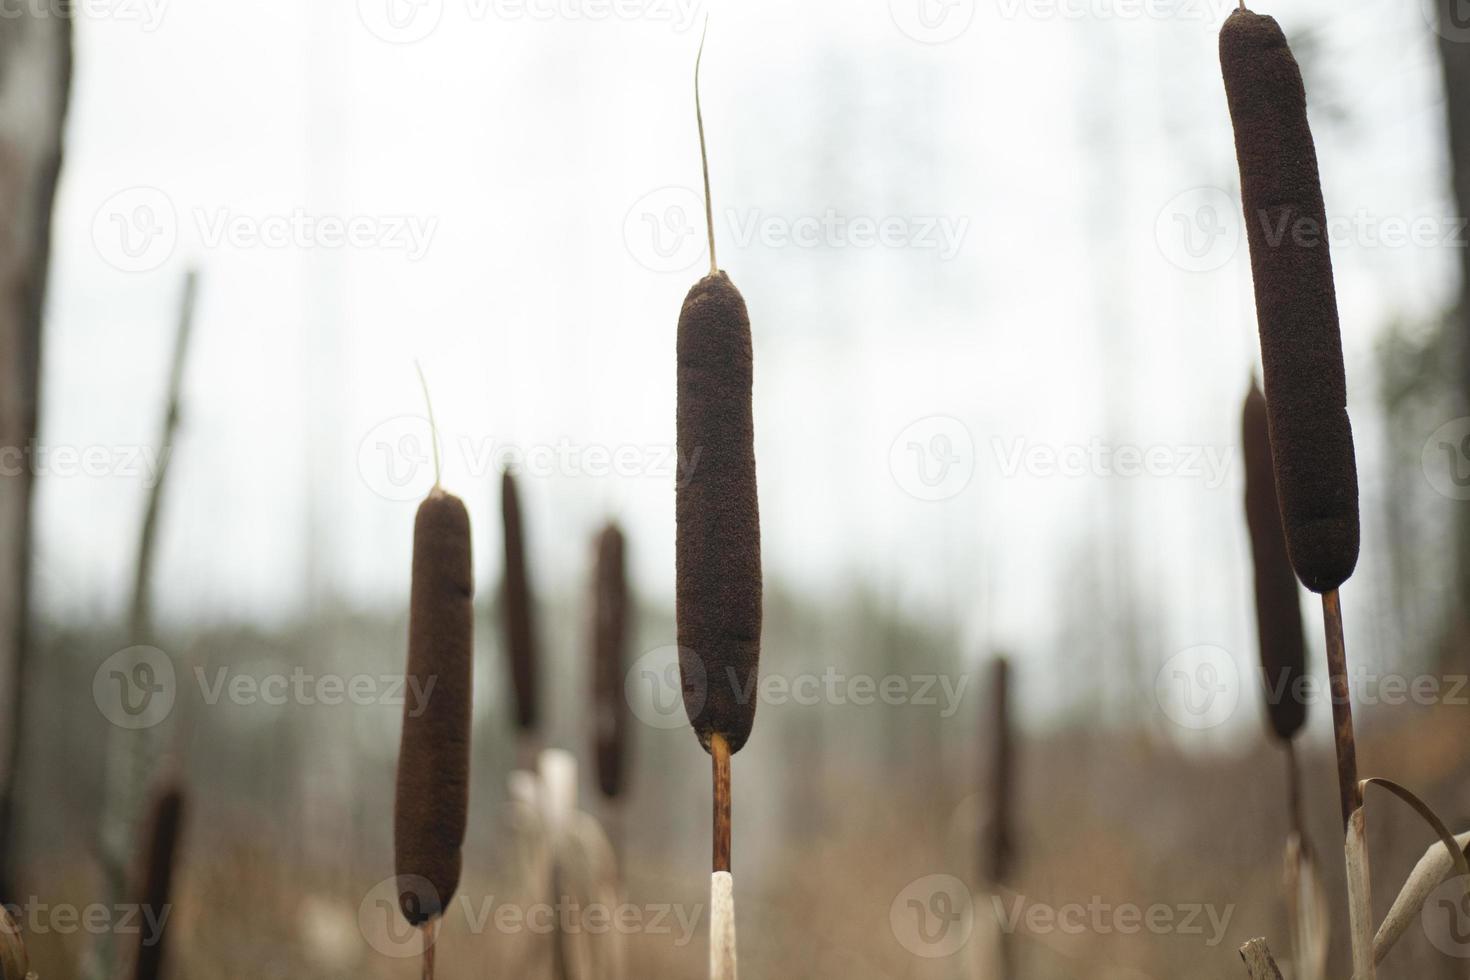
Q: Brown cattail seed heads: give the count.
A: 8